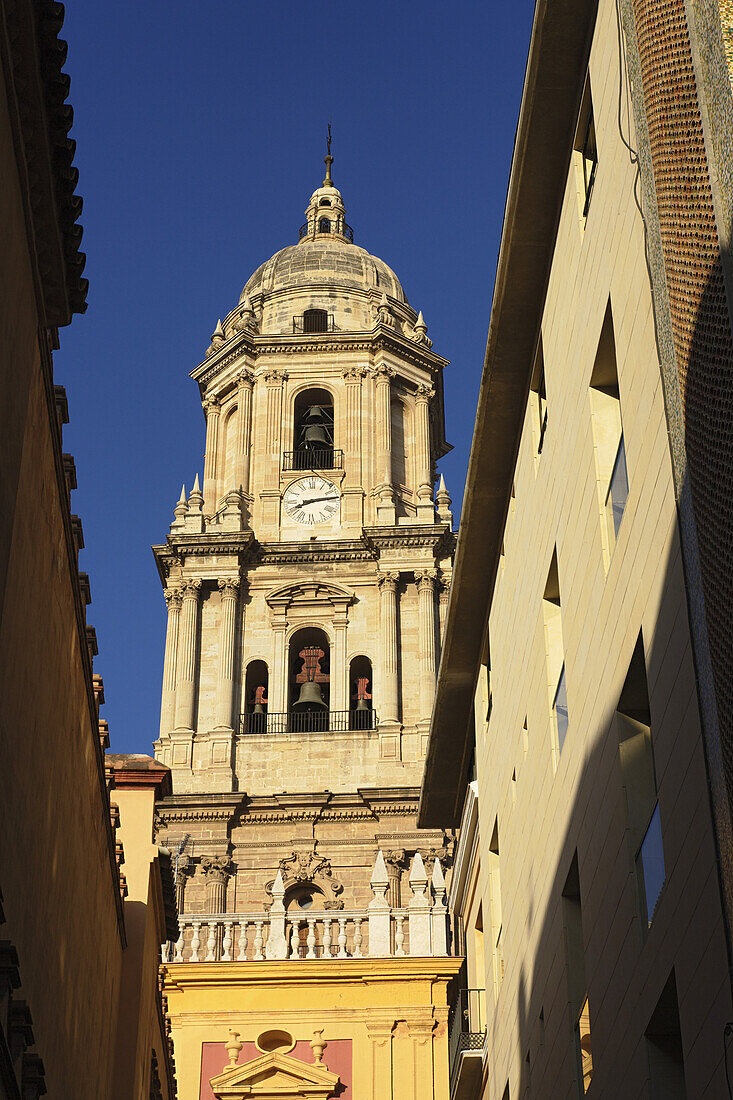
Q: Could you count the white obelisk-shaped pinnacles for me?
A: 4